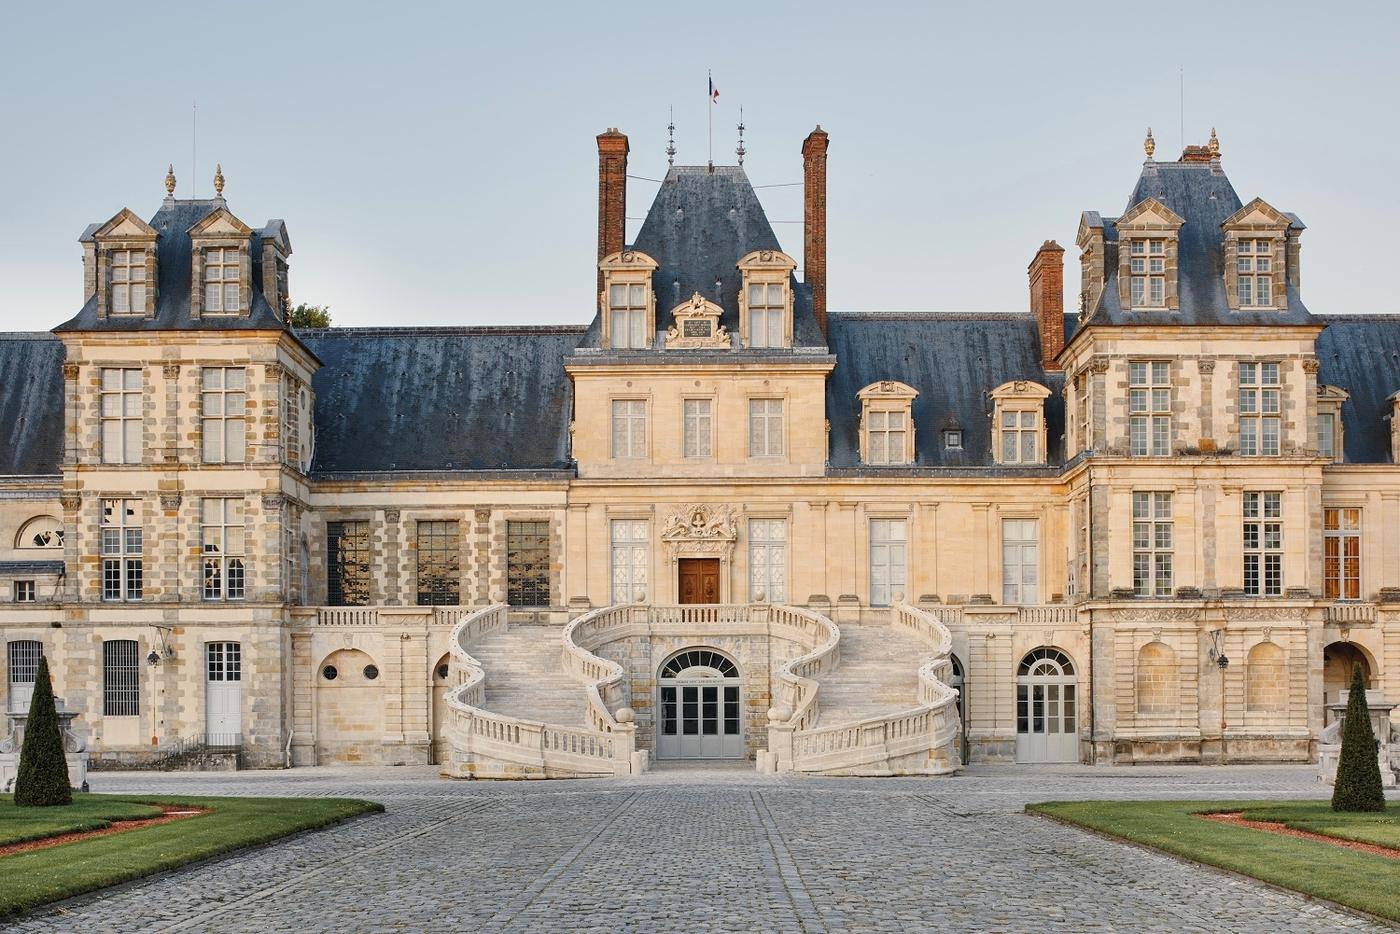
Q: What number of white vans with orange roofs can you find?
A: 0